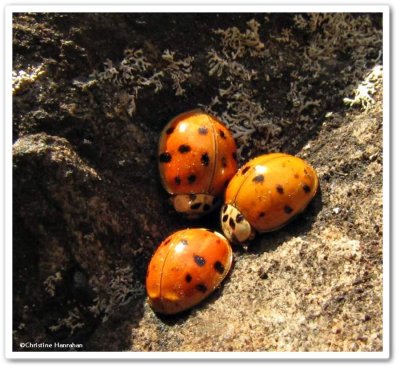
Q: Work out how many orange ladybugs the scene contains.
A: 3